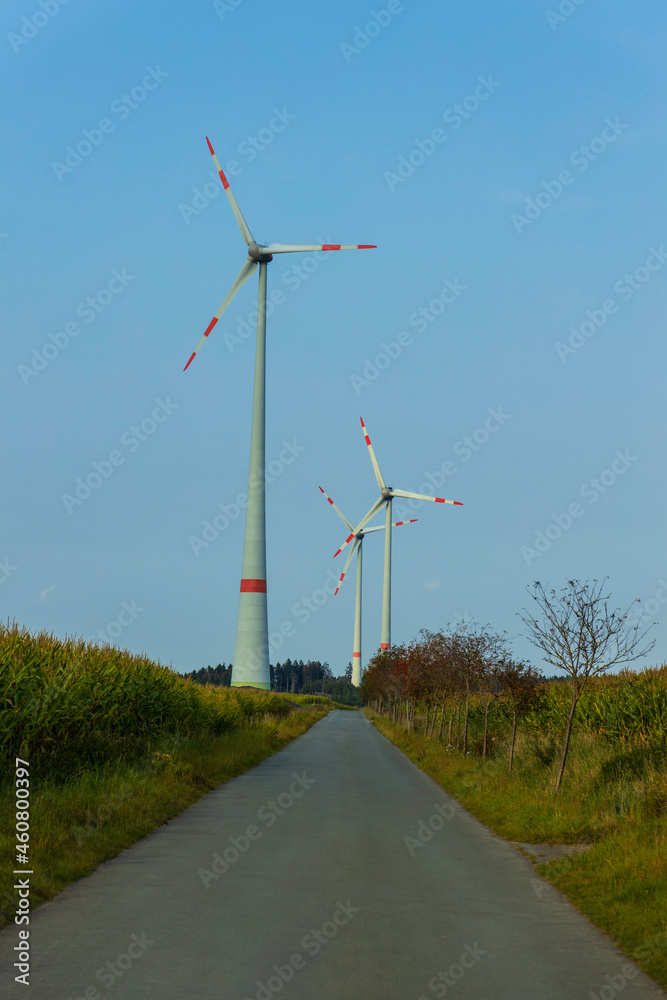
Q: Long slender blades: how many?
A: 9